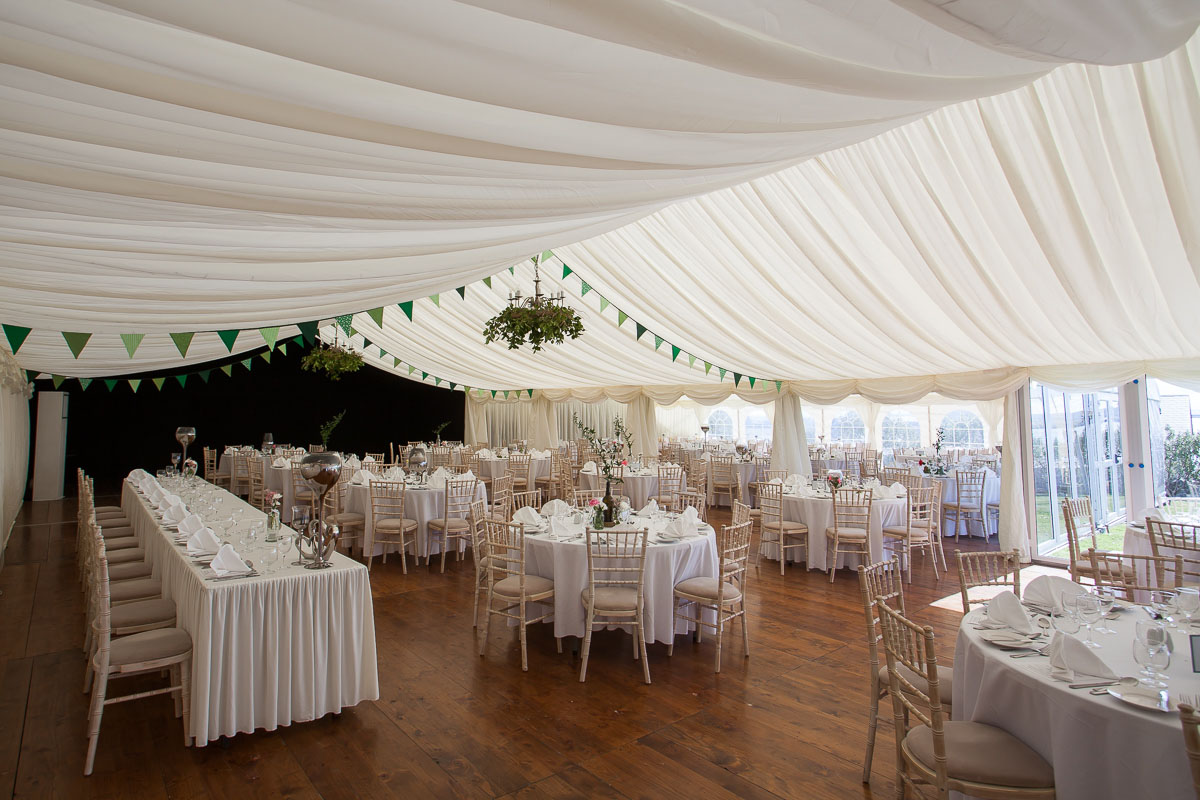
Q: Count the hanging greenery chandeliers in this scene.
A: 2